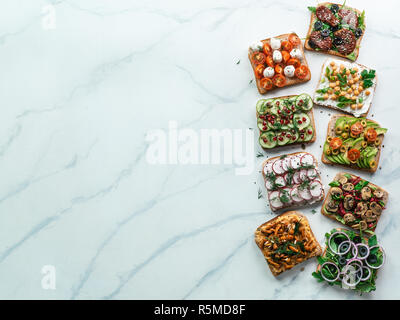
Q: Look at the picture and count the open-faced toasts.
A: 9